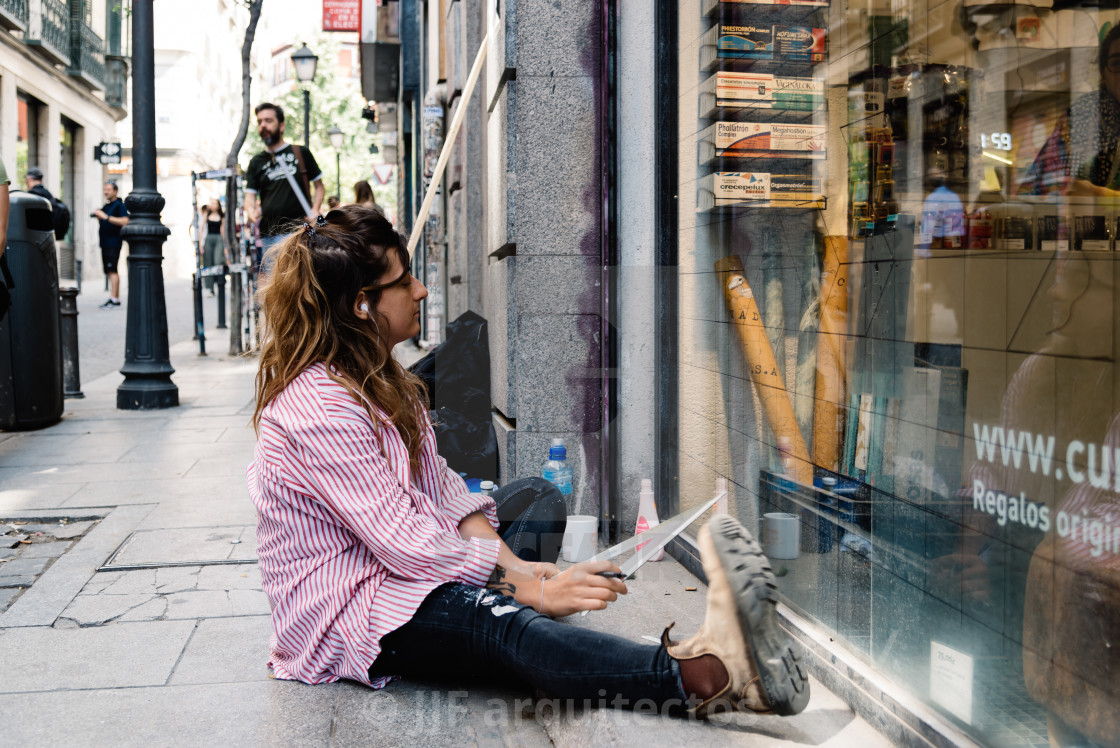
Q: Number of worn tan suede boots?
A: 1